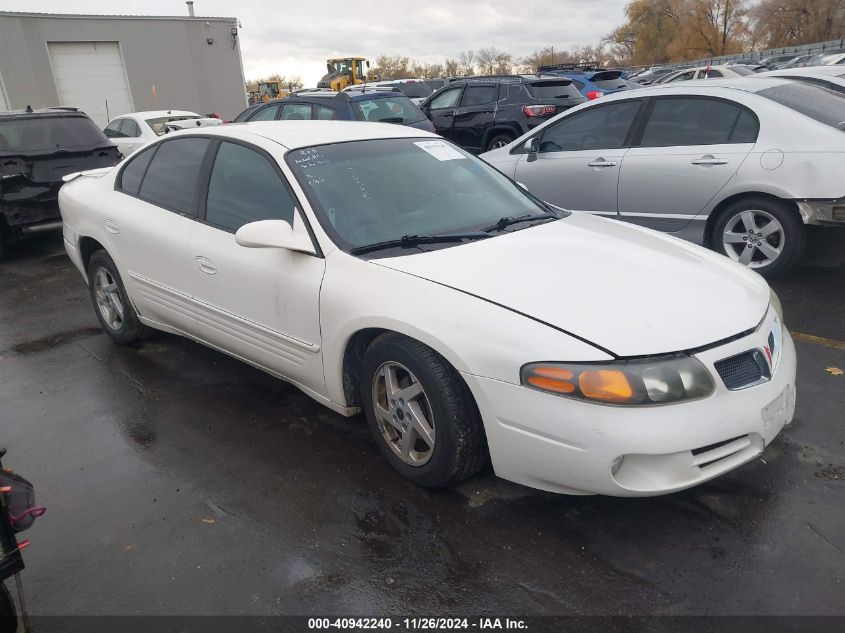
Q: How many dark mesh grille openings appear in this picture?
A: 2